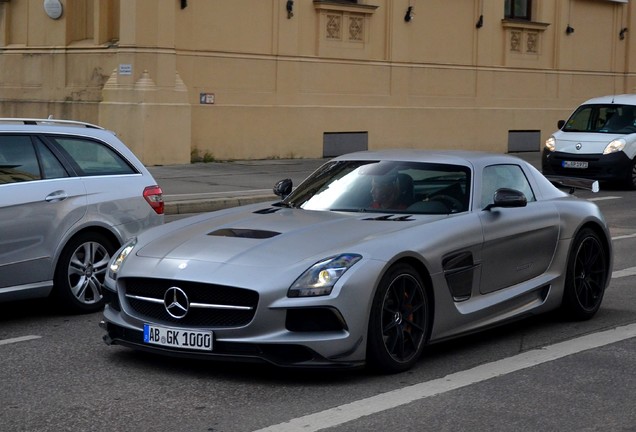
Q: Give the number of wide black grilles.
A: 1